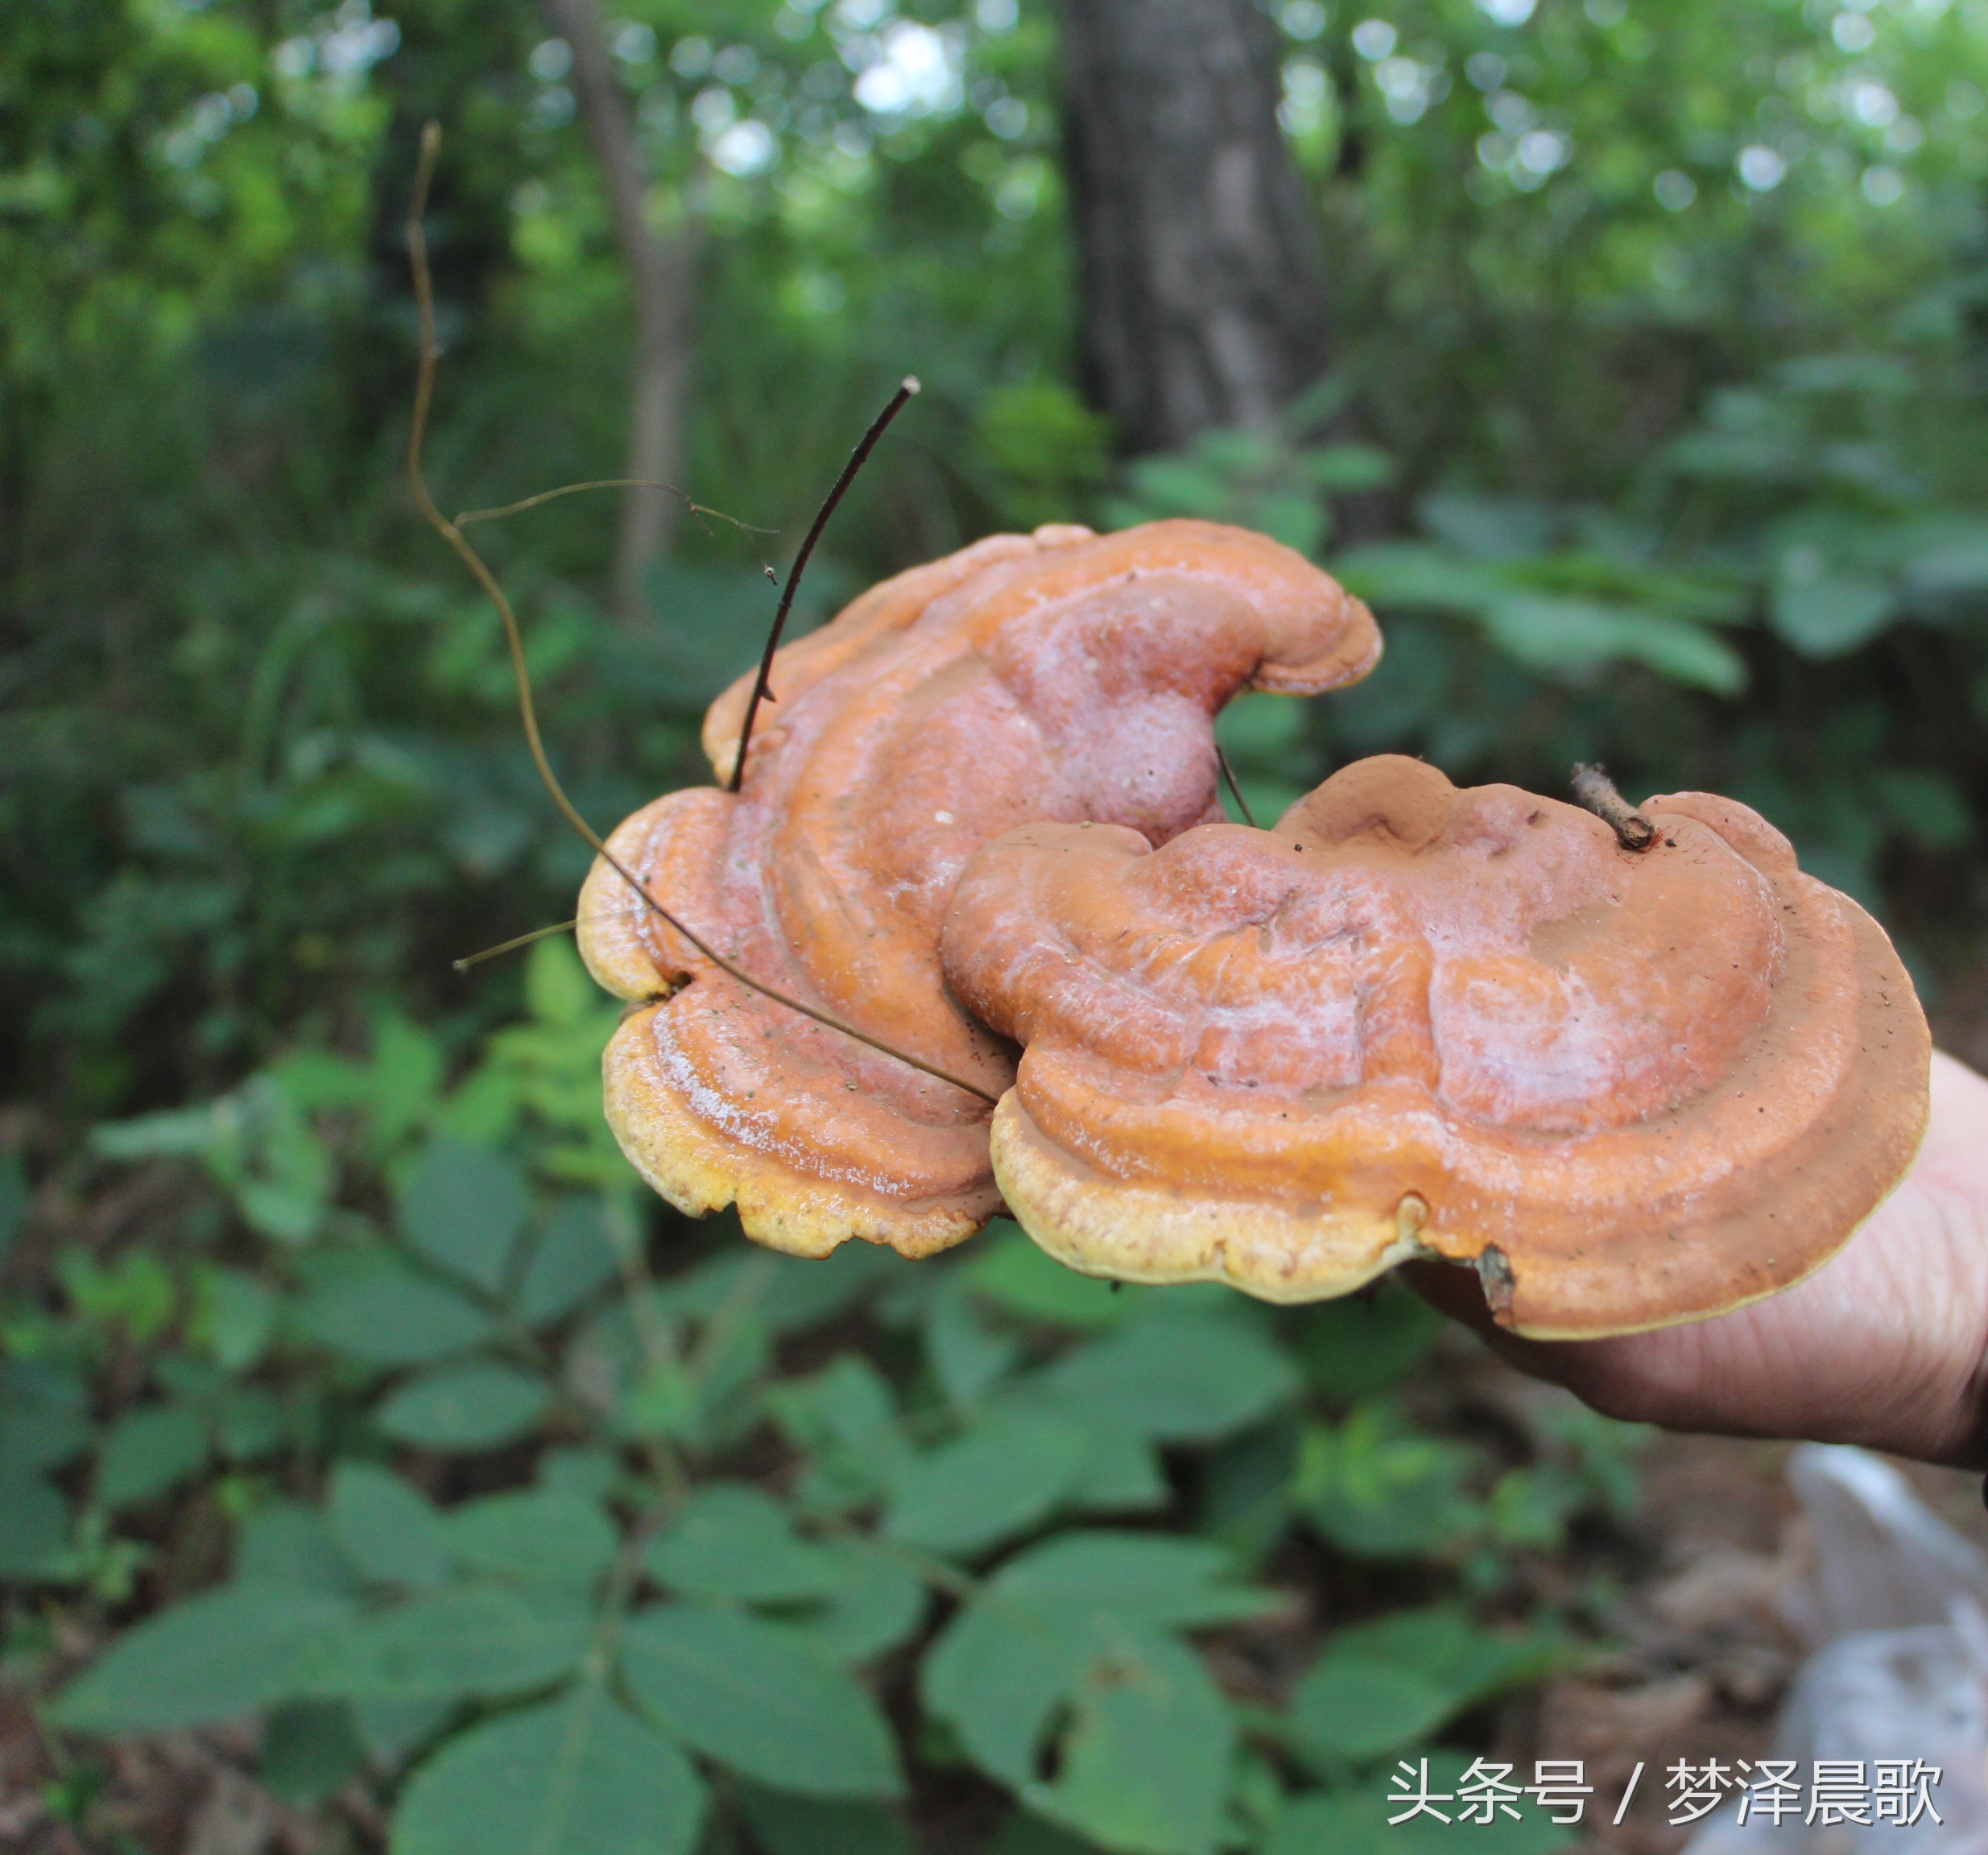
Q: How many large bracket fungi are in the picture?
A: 2